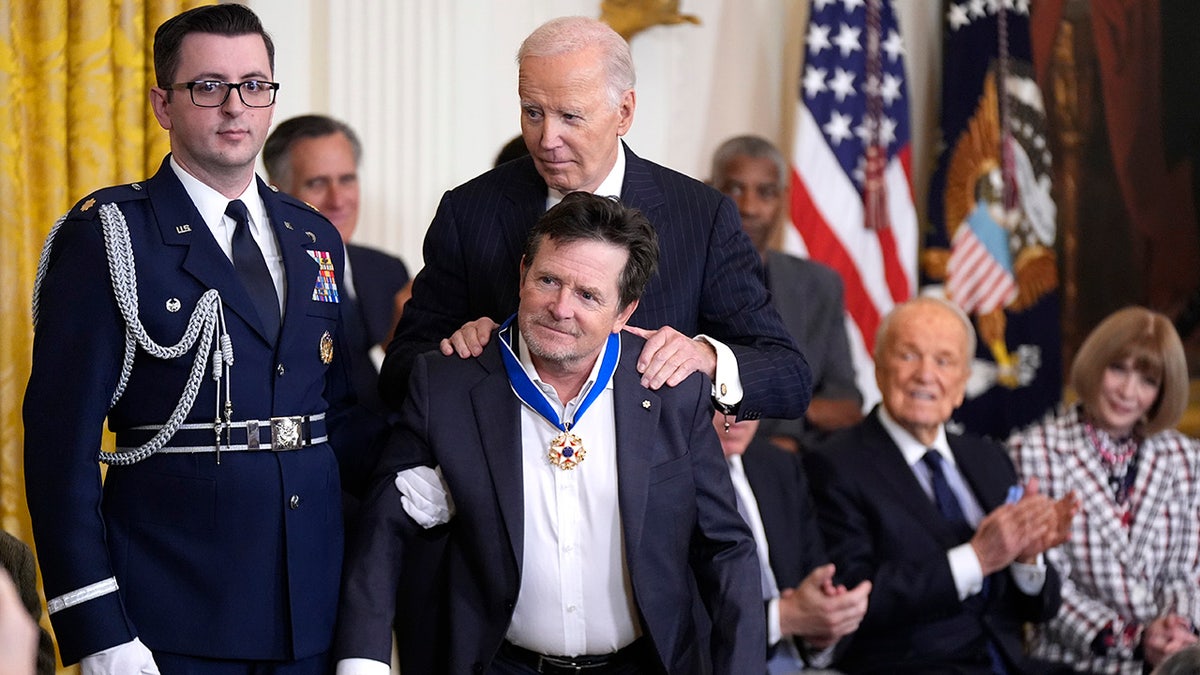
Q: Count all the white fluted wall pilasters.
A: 1